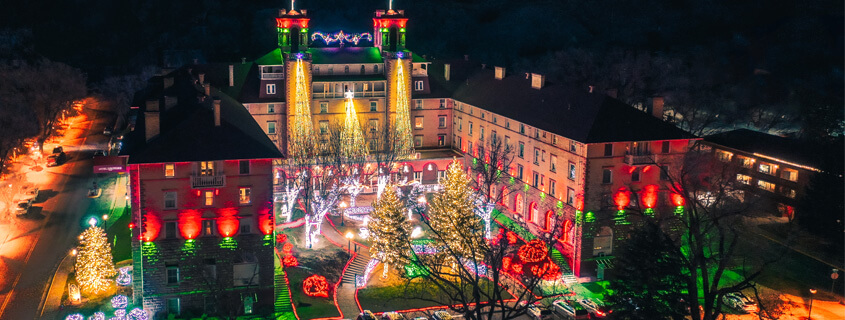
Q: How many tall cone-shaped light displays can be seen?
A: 3